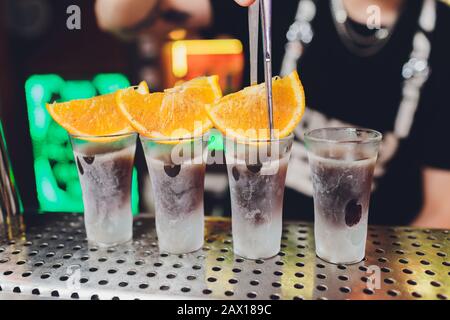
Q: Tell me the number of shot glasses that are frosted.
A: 4